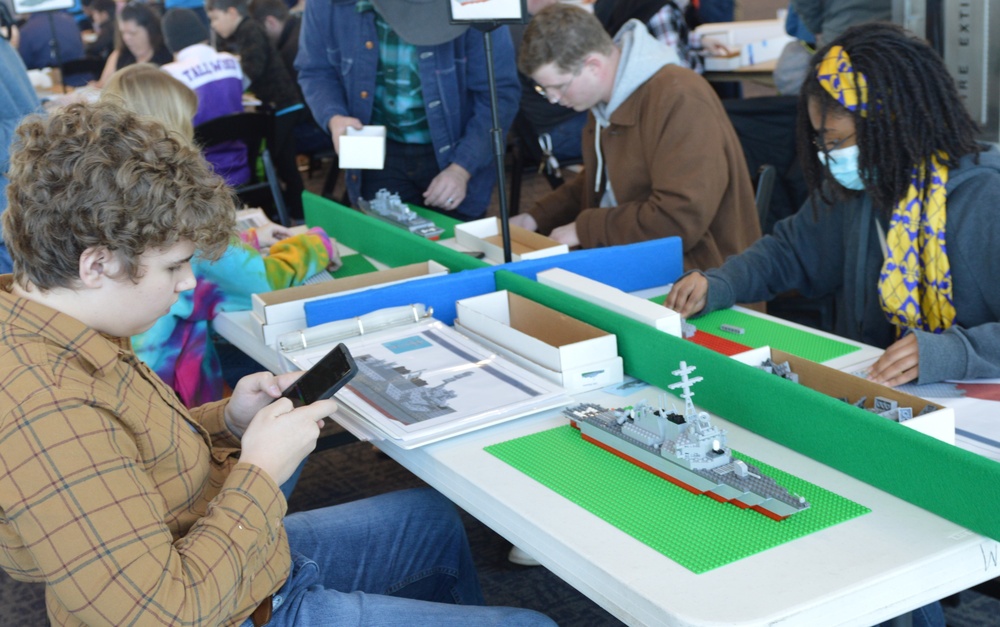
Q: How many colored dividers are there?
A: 3